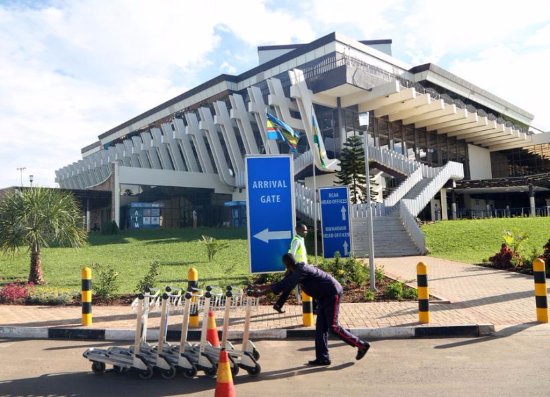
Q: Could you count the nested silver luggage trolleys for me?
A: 6